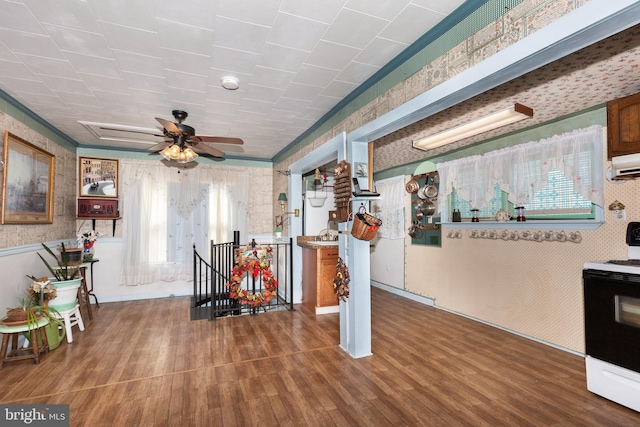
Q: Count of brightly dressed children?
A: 0